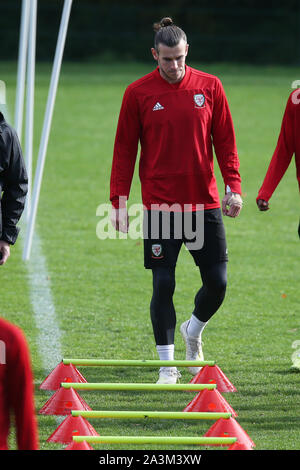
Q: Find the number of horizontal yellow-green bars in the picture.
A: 4